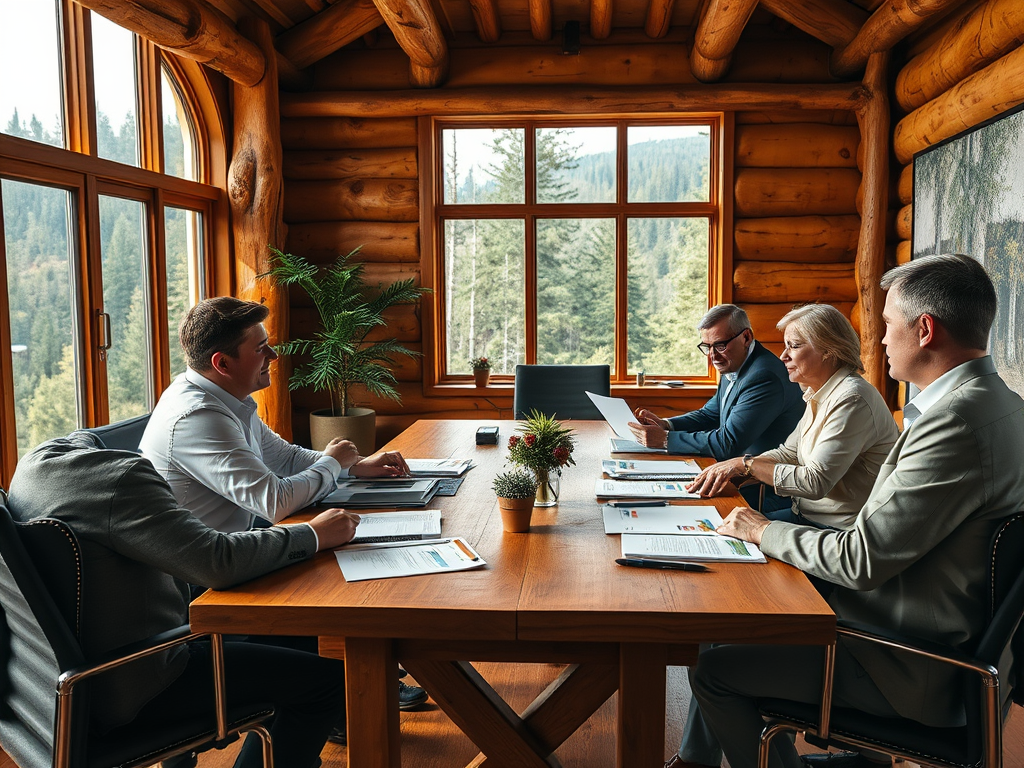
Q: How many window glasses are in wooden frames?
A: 12